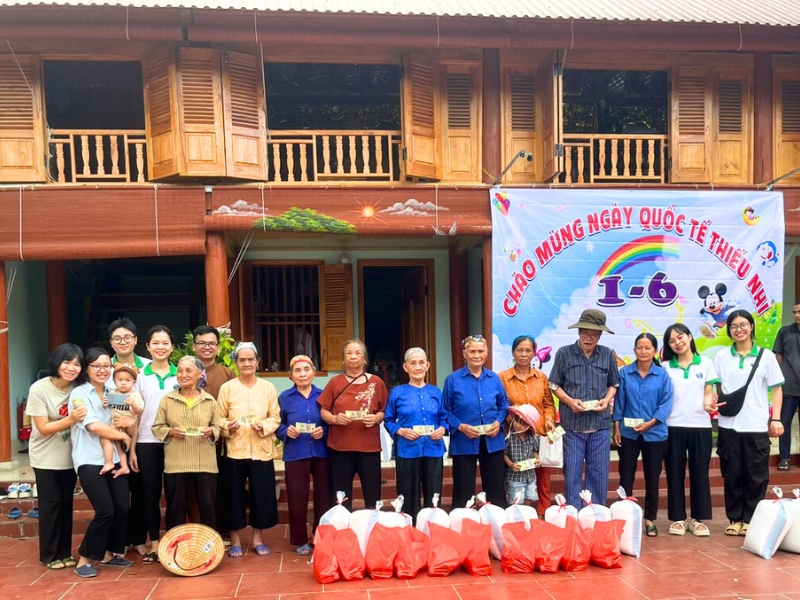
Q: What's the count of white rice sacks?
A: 12